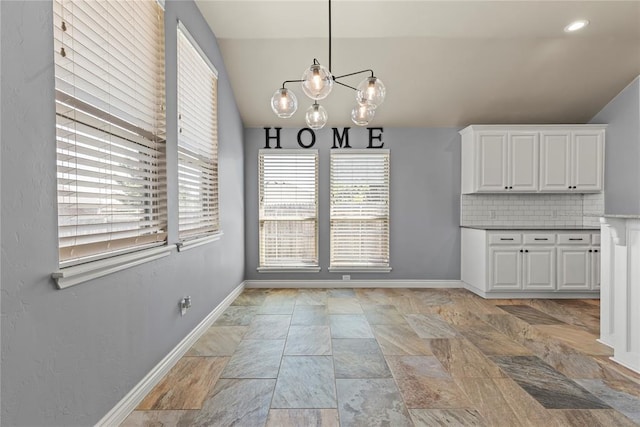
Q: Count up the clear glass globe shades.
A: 5